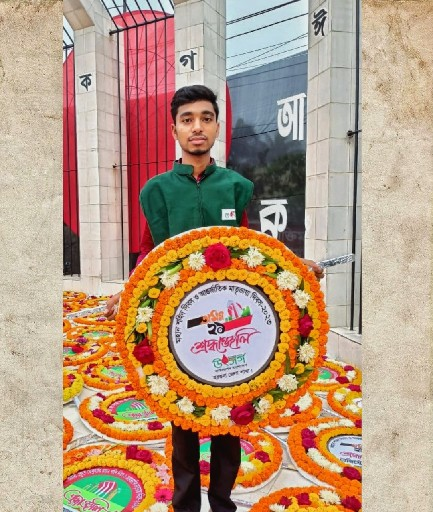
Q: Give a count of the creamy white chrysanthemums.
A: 12